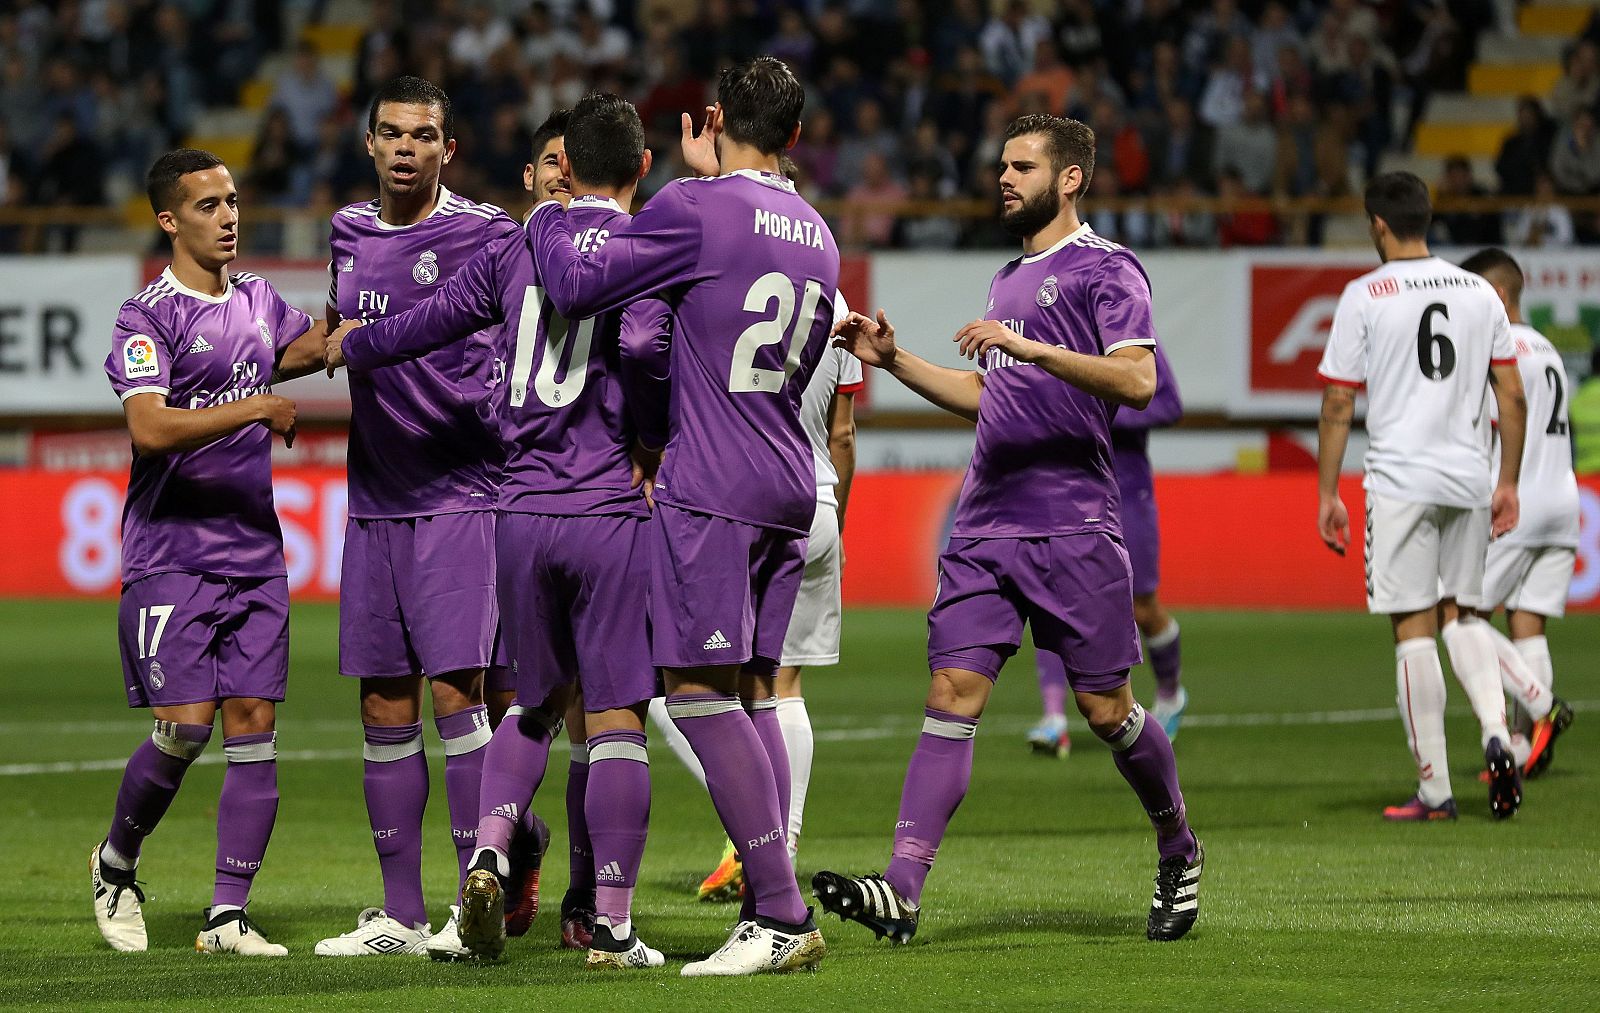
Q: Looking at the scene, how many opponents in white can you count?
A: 3